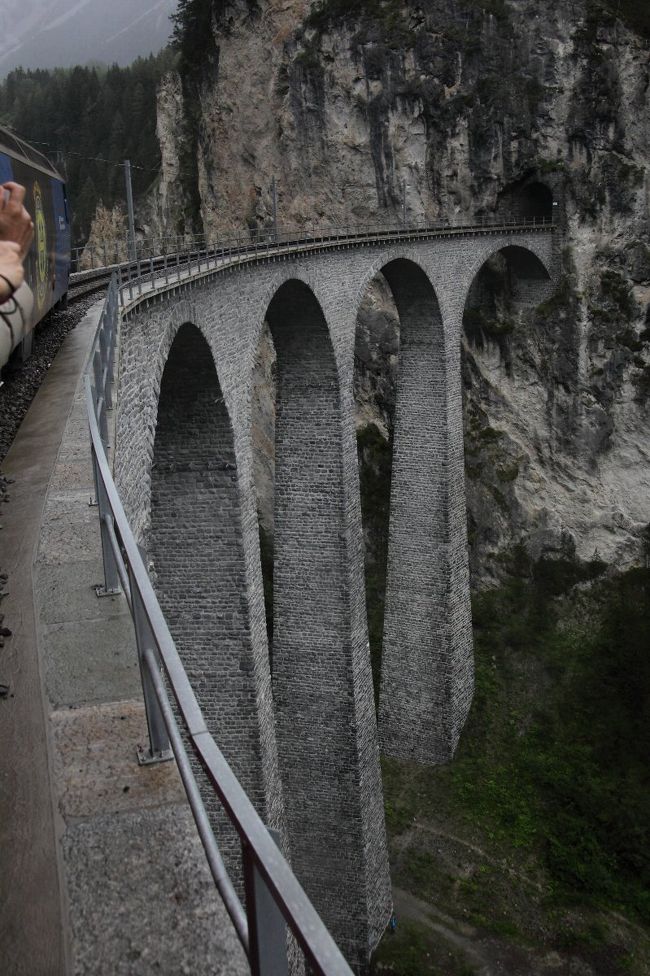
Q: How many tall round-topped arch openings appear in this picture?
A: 4